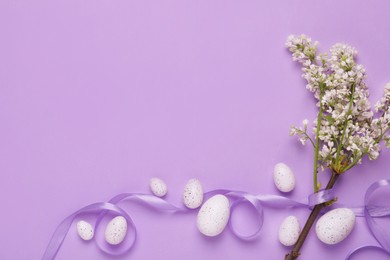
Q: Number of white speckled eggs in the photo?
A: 8